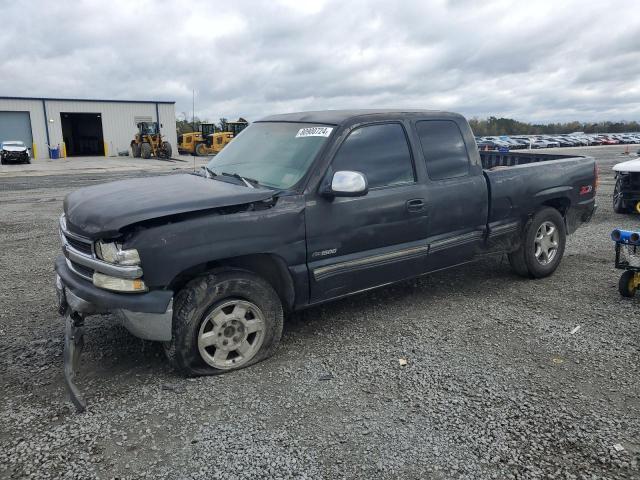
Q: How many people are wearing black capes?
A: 0